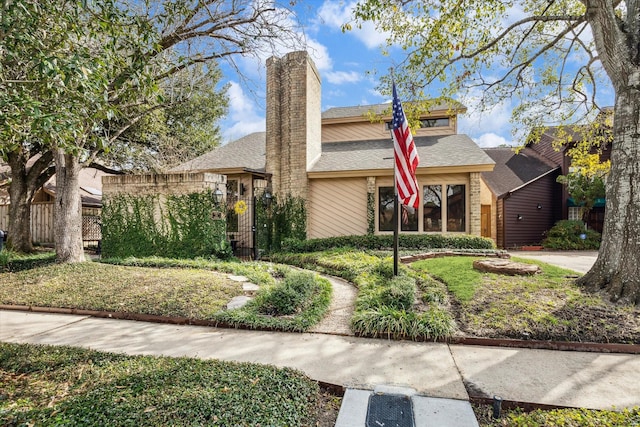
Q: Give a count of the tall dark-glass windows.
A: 4